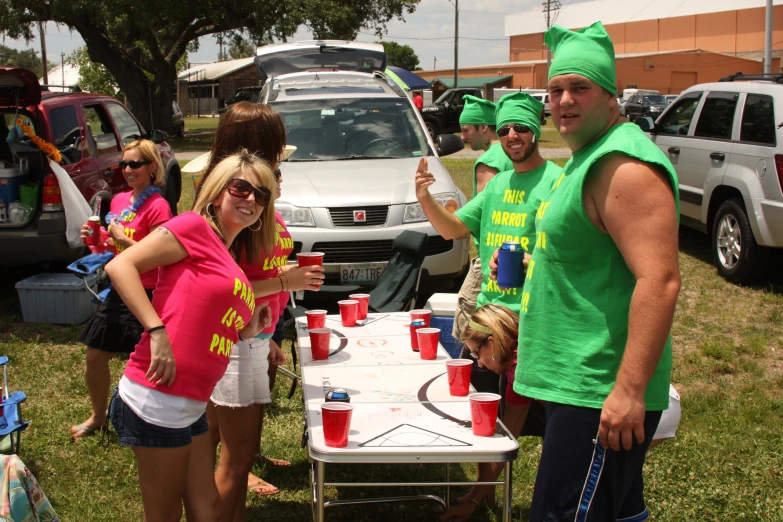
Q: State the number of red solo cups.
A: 10